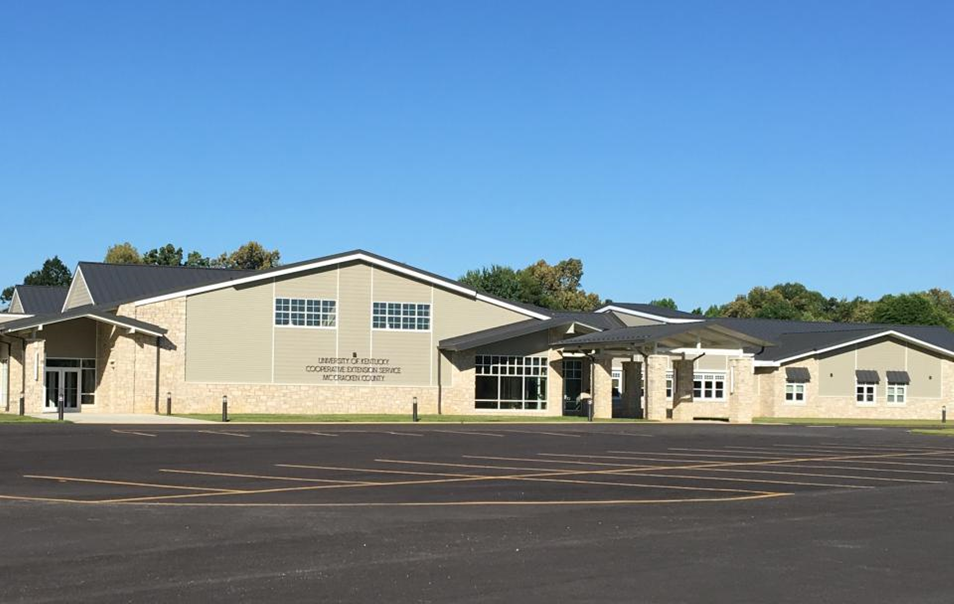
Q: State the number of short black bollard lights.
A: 7